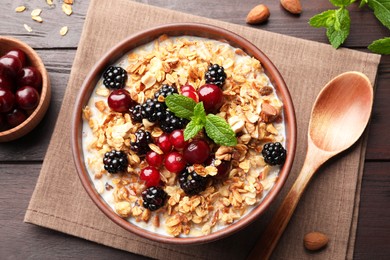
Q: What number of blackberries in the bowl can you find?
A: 11